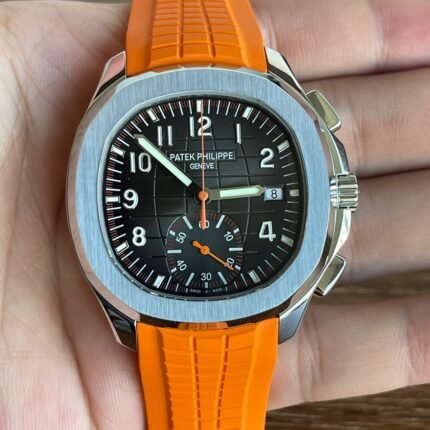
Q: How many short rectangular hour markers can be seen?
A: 11